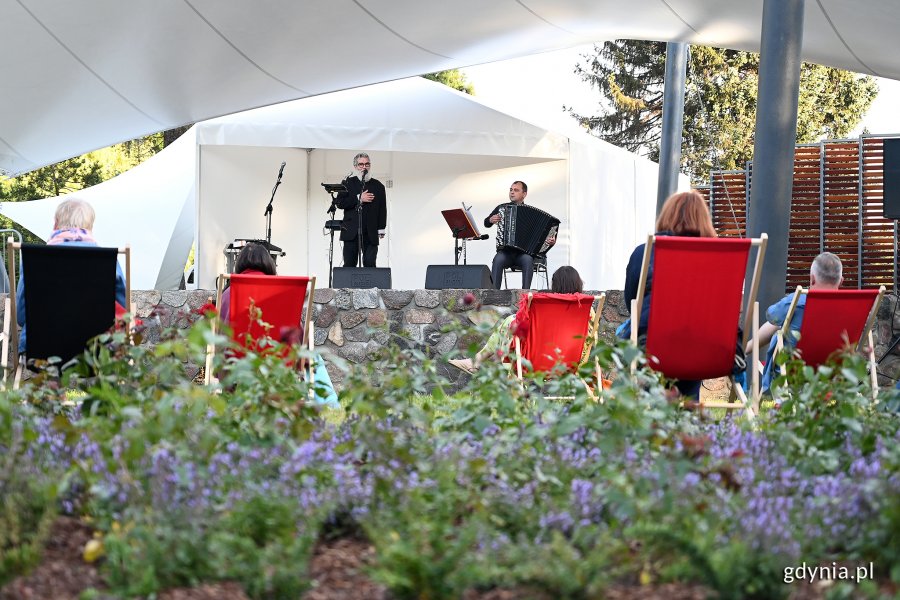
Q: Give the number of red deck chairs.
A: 4